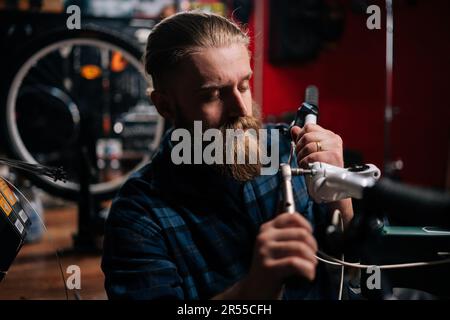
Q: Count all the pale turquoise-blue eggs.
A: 0